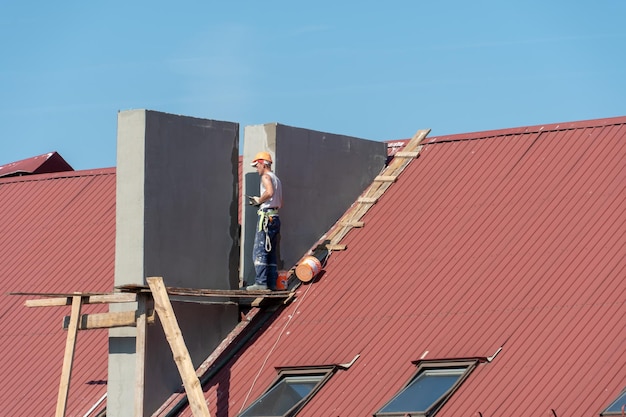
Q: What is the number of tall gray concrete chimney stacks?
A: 2